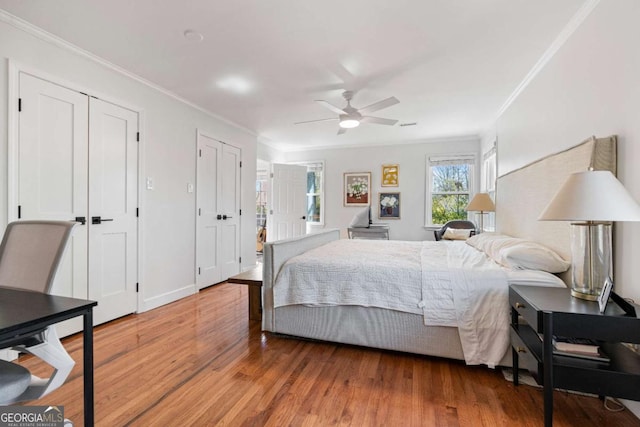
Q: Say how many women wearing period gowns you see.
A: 0